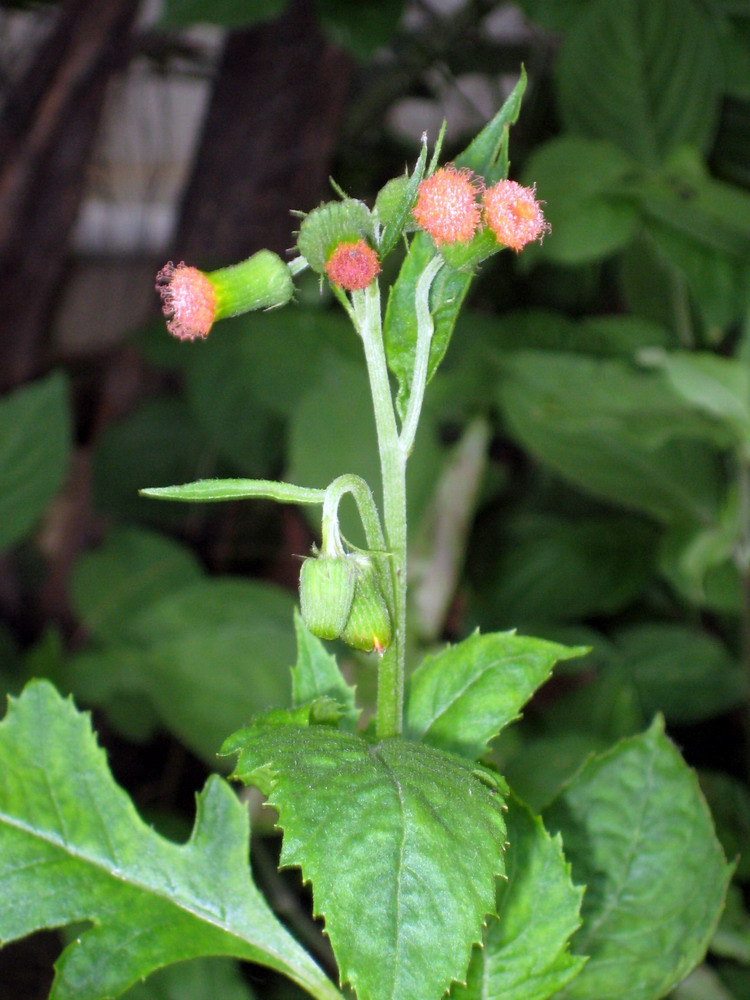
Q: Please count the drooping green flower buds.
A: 2